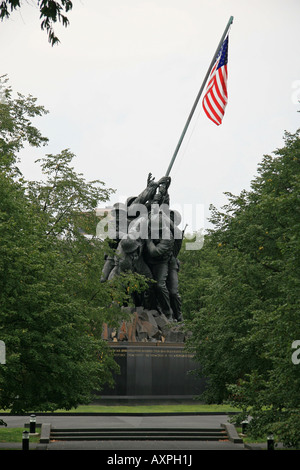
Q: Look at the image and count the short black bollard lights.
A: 4